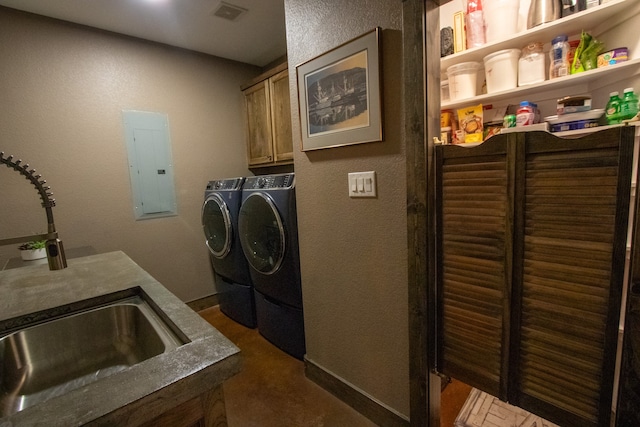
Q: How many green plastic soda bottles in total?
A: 2